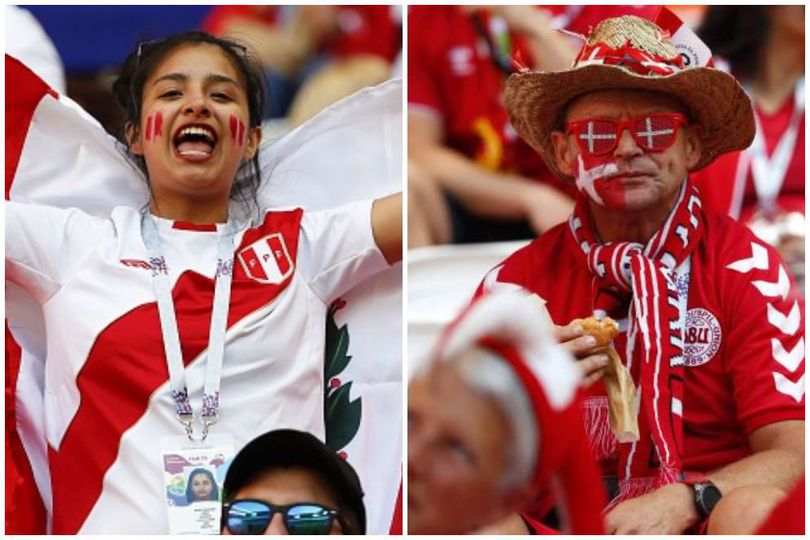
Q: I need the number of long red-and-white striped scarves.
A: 1